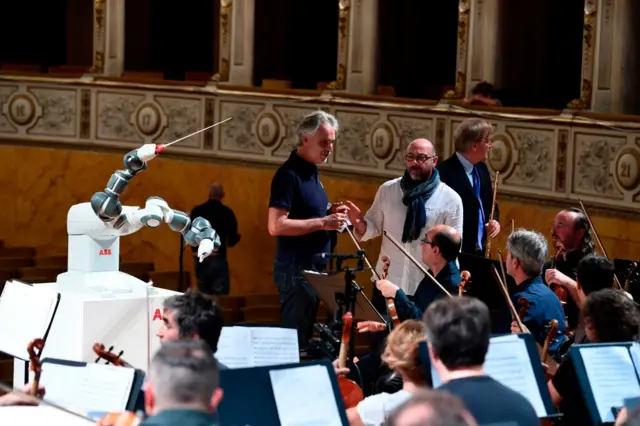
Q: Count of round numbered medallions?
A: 6